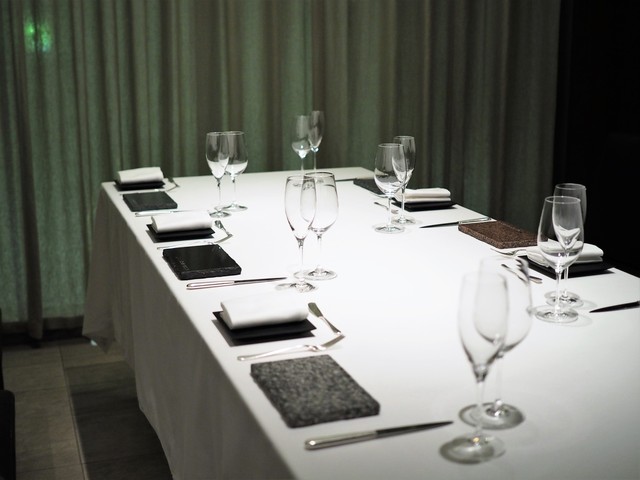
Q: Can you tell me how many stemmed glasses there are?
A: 12